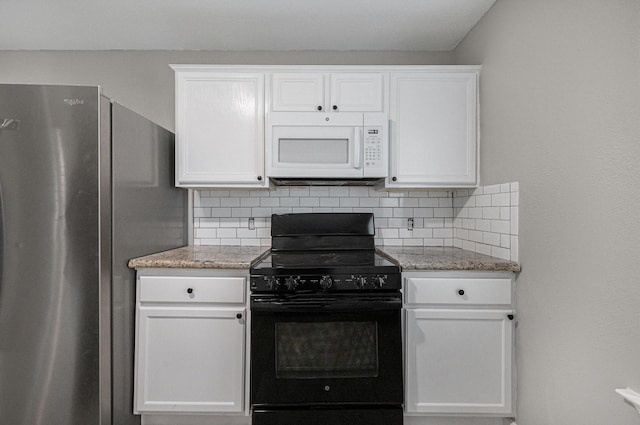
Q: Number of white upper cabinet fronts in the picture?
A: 4